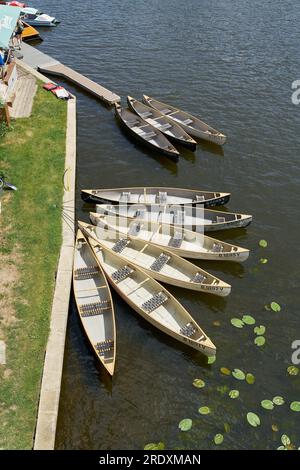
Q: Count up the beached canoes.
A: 0